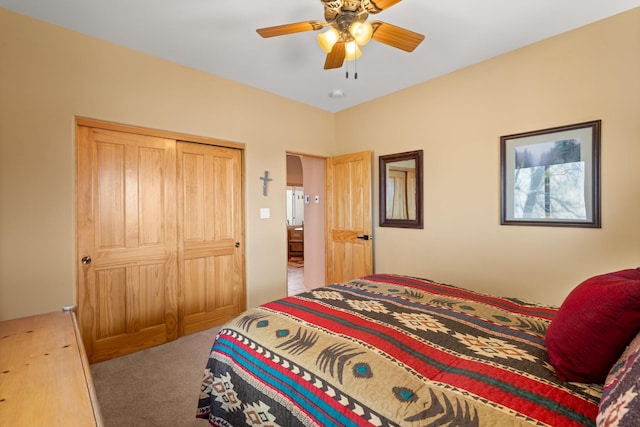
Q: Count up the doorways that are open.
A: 1